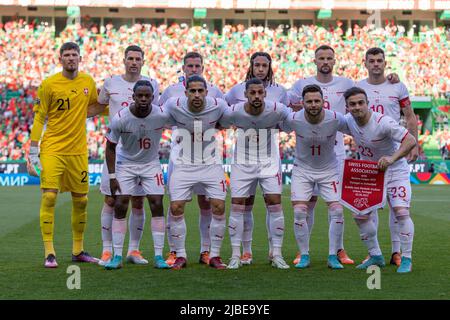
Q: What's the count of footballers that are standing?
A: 11